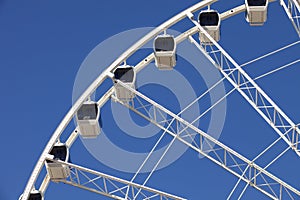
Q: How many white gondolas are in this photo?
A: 7